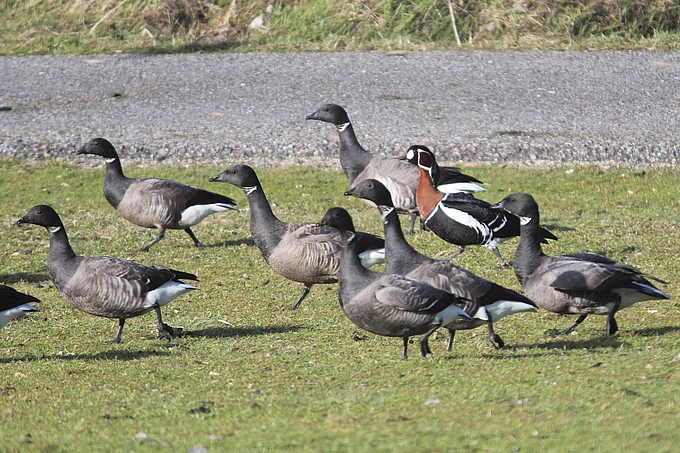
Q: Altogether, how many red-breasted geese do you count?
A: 1